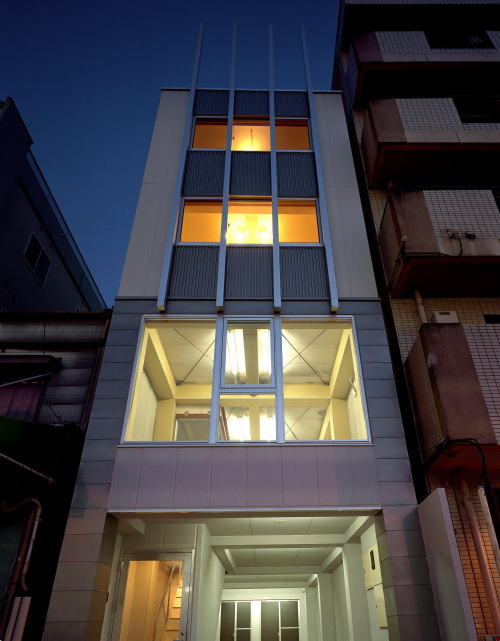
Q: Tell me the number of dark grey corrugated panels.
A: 9